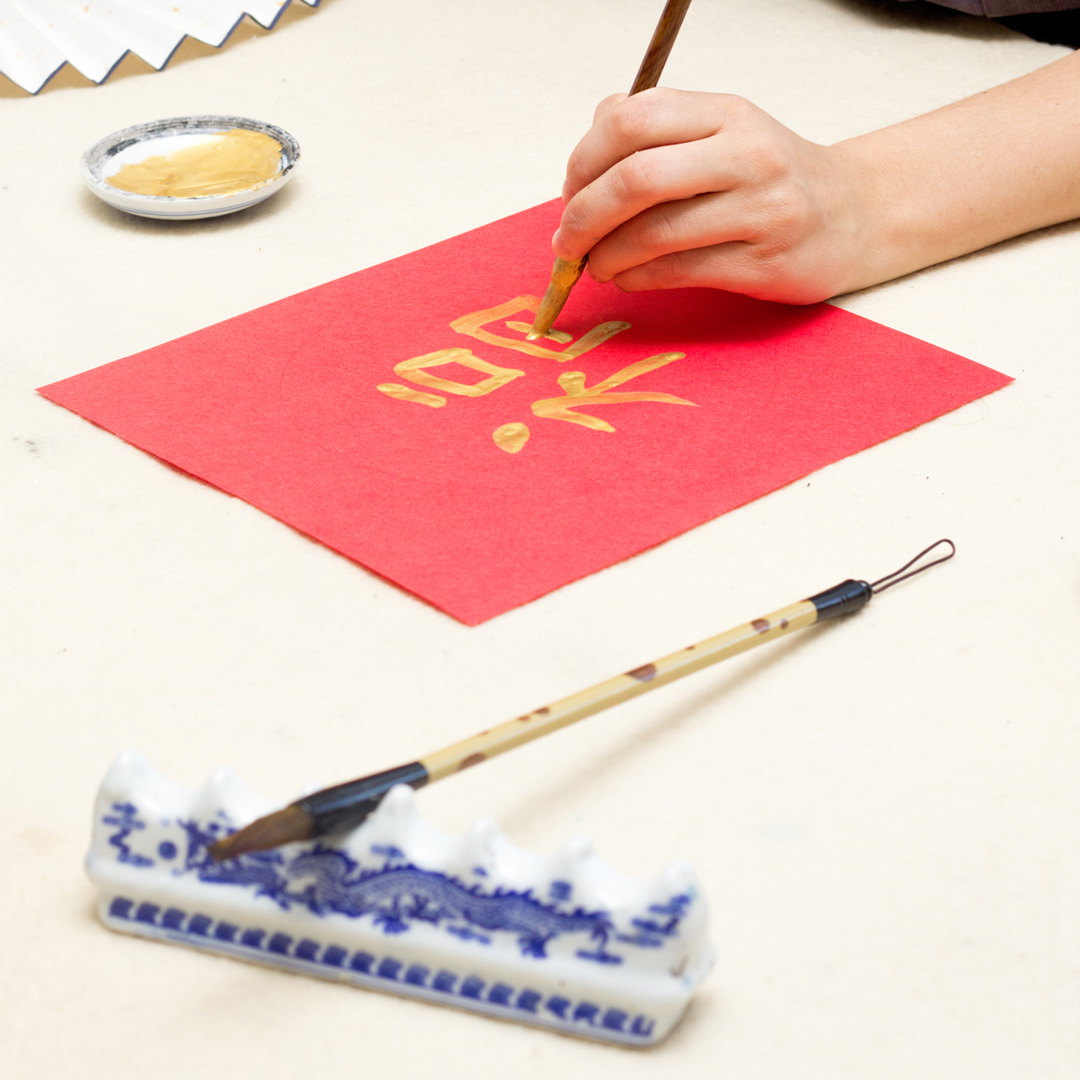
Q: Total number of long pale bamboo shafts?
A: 1